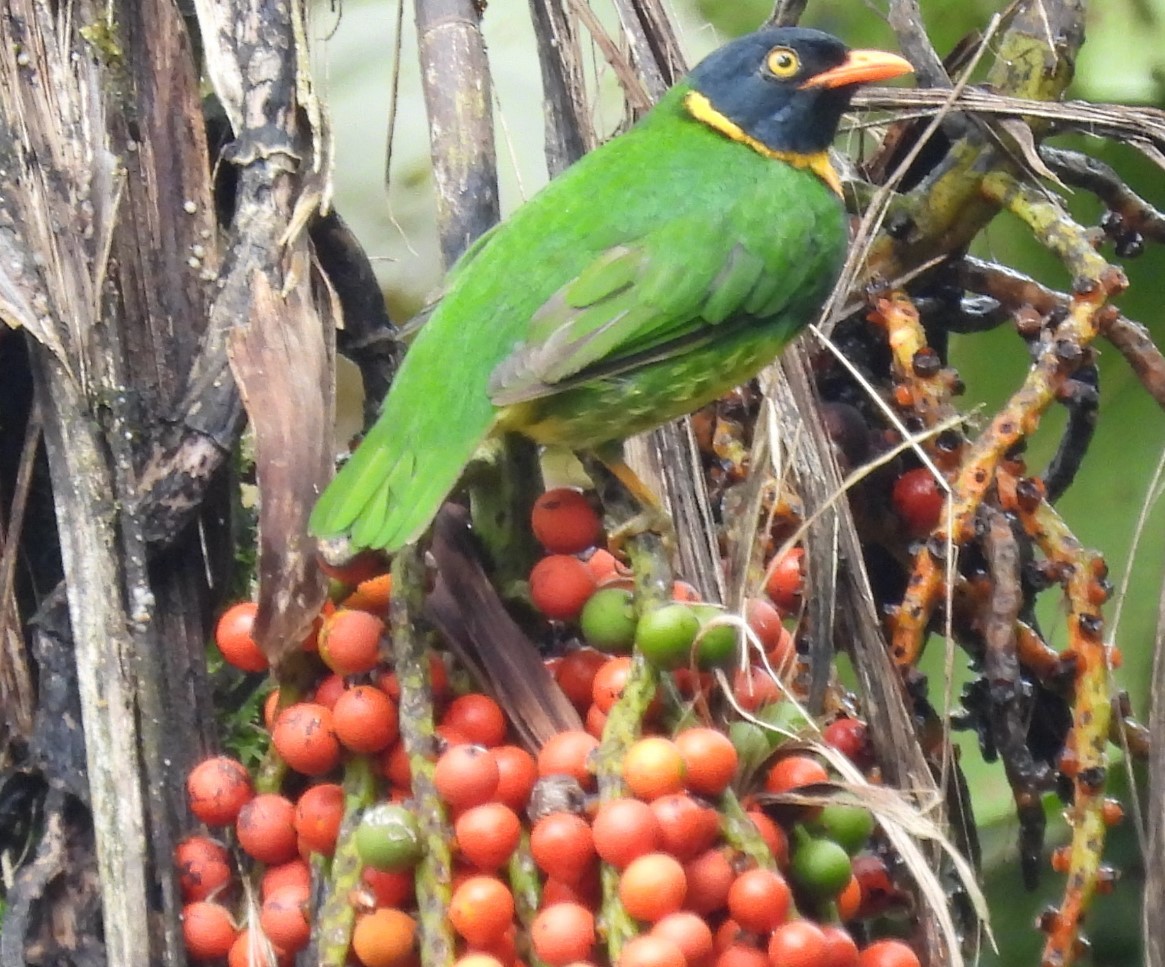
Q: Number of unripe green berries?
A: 8